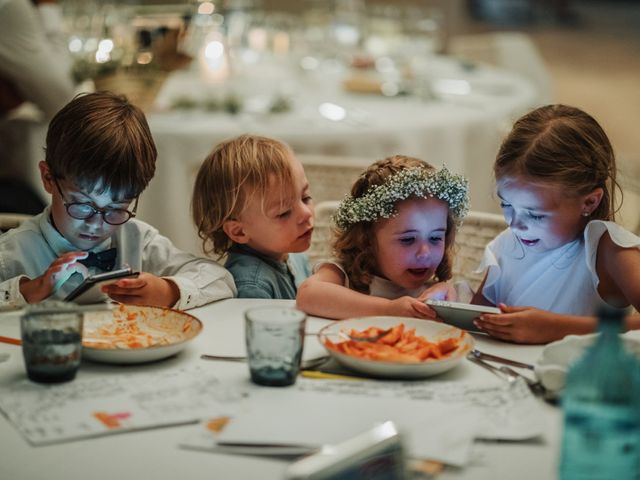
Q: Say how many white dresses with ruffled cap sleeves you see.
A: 1